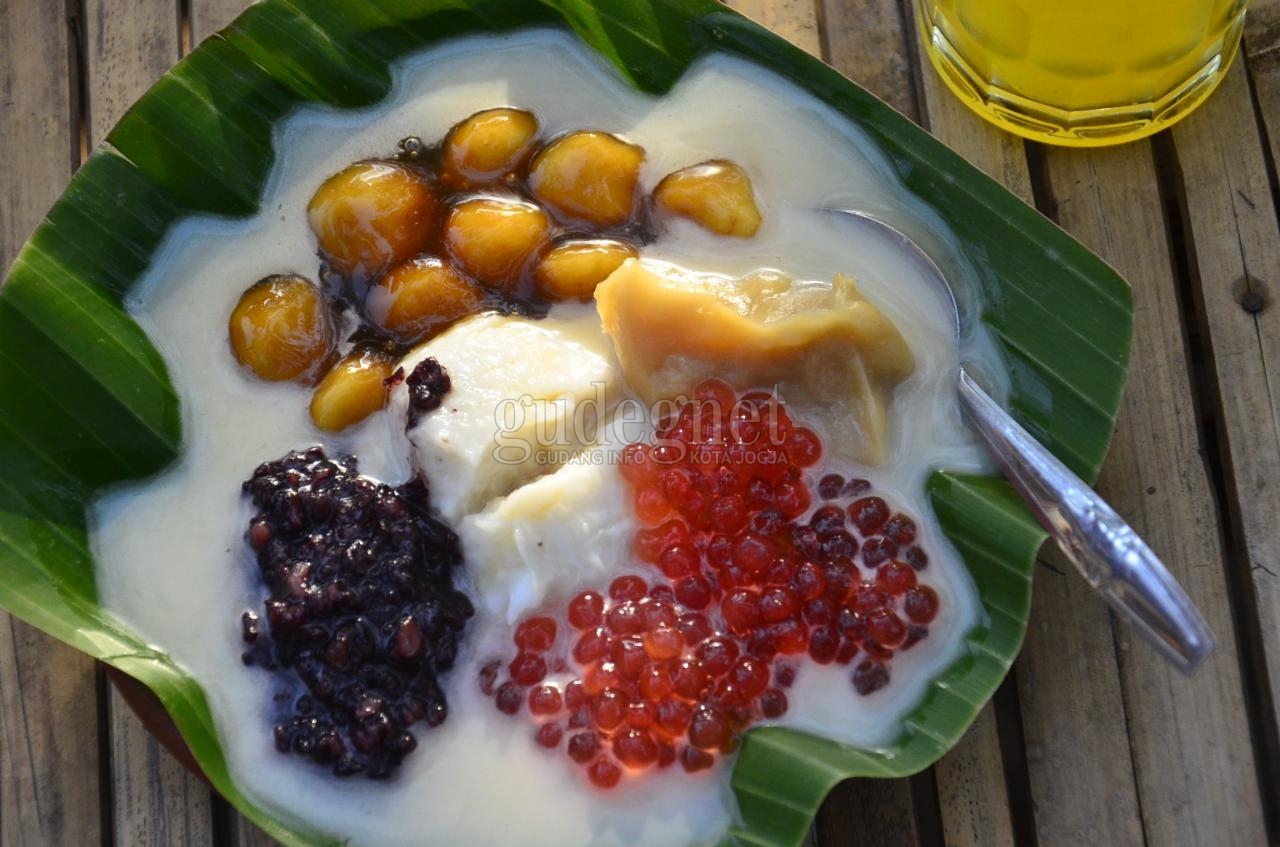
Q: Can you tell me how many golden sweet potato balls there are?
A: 9